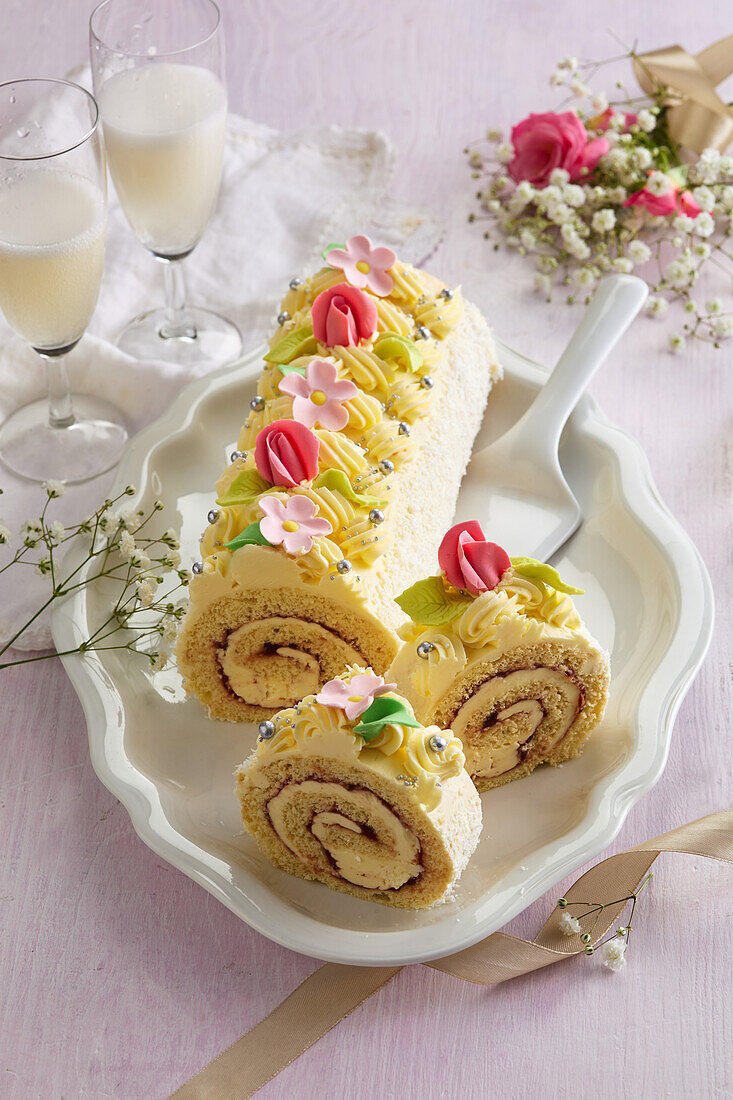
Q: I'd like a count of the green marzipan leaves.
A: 10